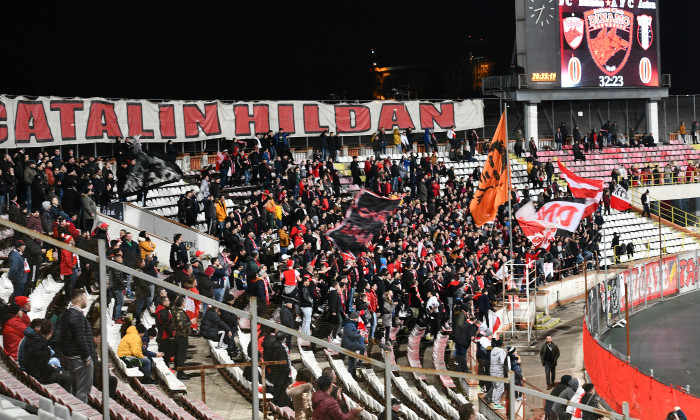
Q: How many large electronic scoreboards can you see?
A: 1